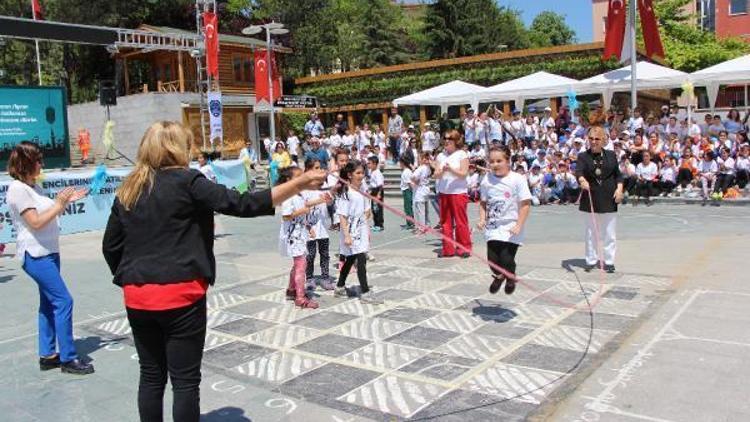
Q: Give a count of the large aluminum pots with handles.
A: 0